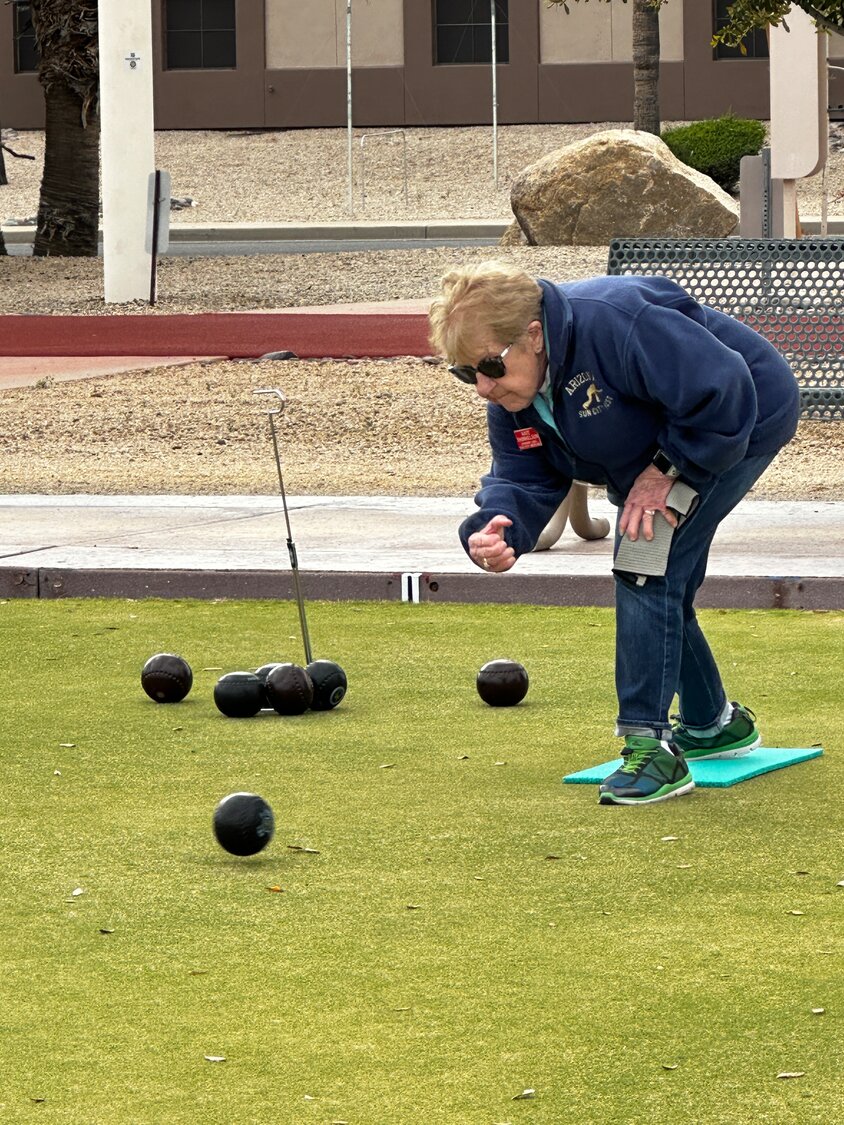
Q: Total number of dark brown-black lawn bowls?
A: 7